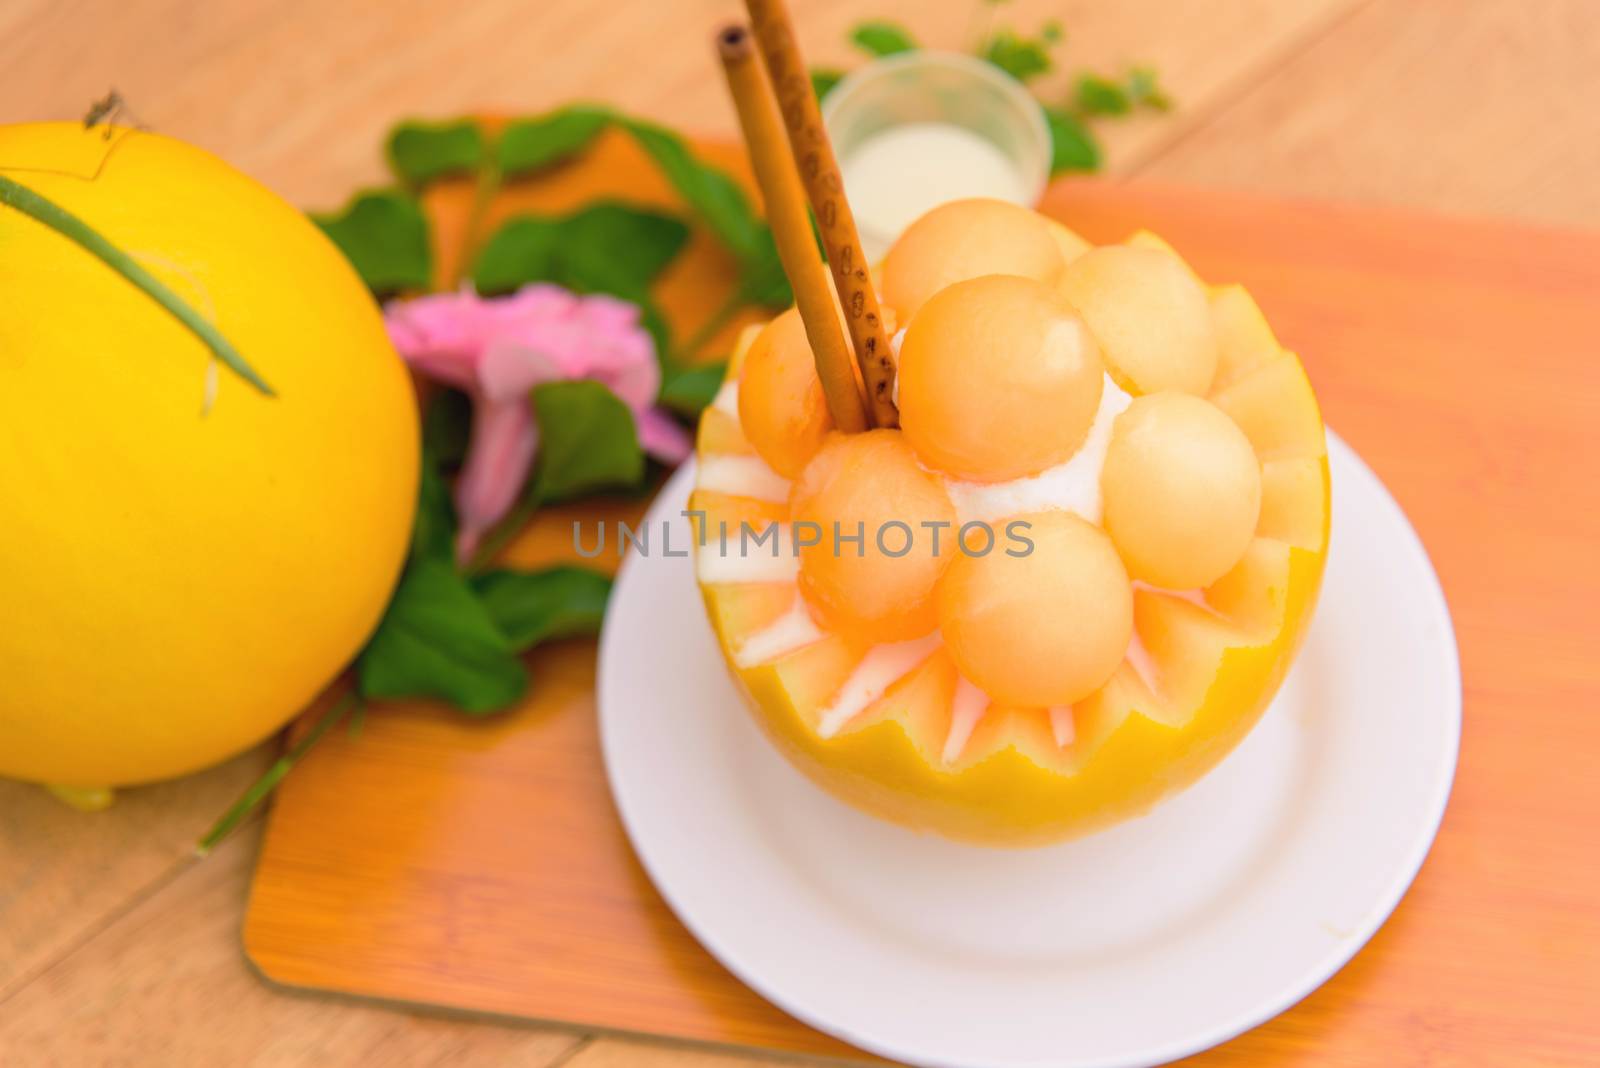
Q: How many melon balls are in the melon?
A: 7